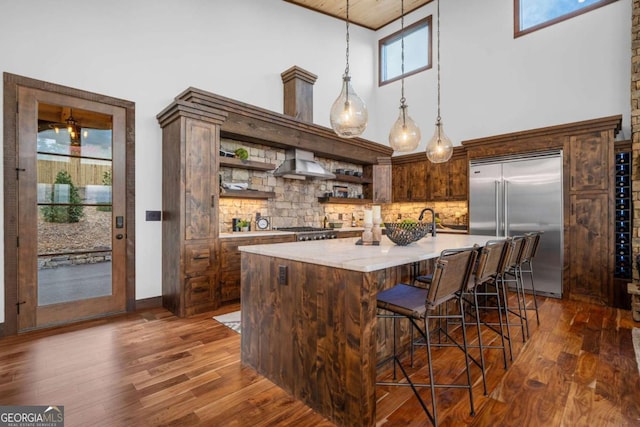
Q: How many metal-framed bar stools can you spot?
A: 4